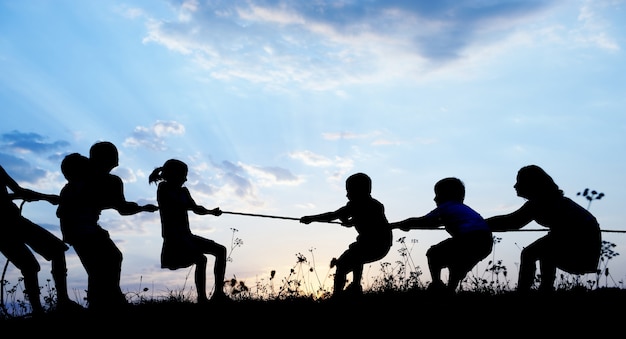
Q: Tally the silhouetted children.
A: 7